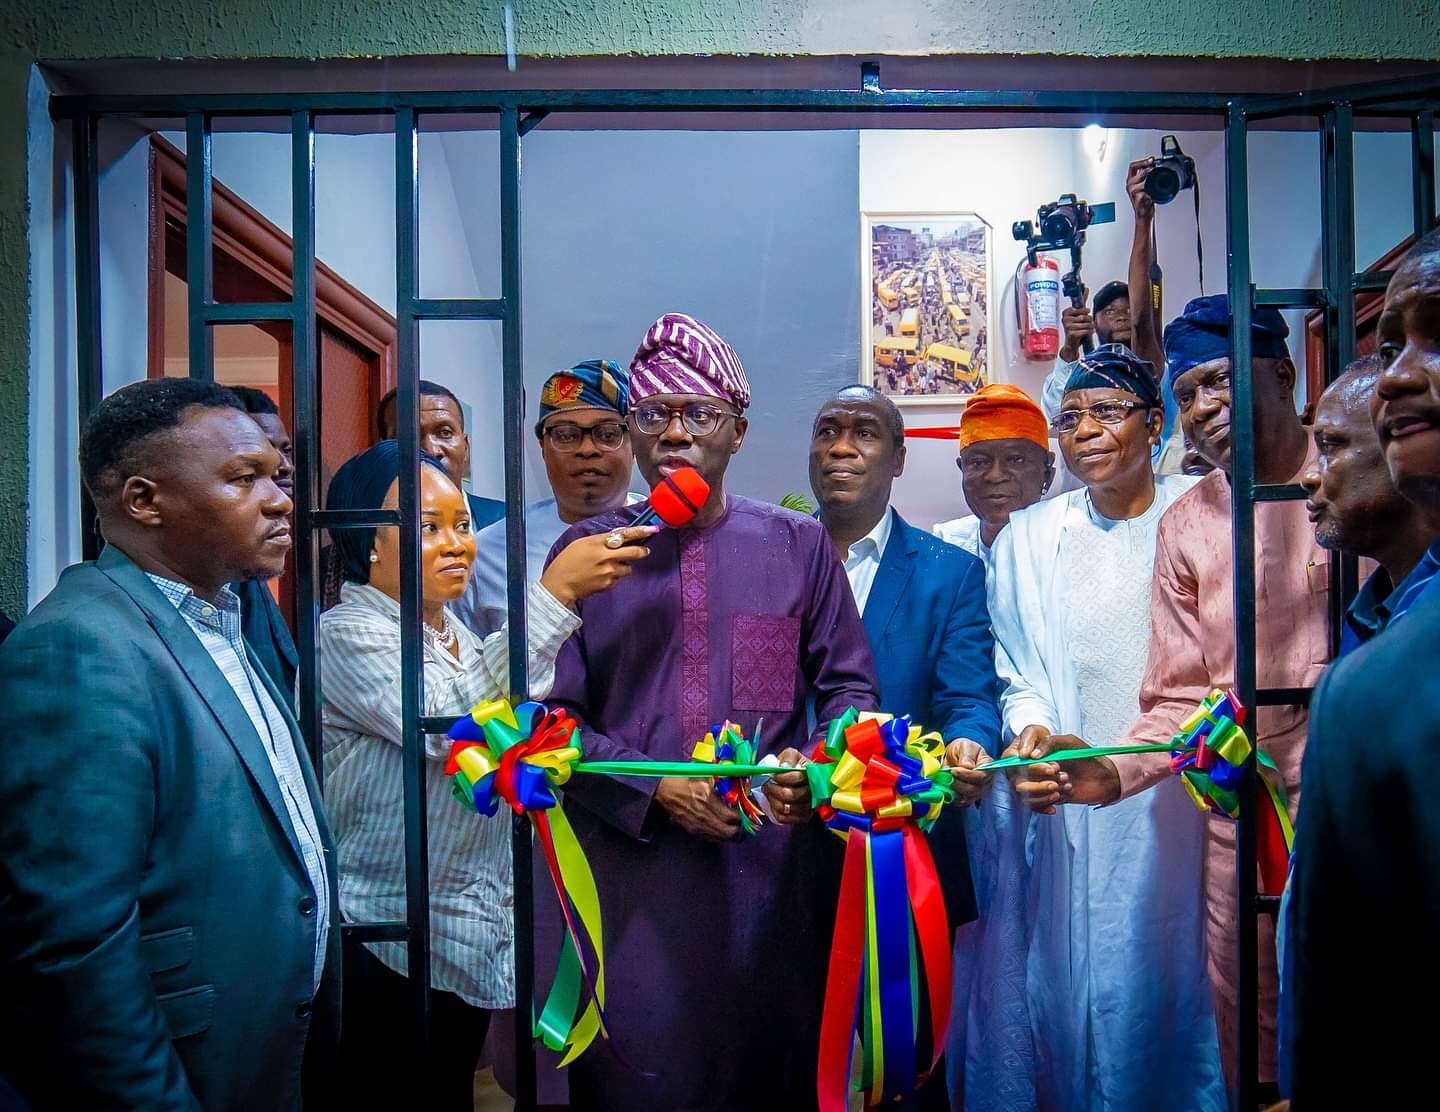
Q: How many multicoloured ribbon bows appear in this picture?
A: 4